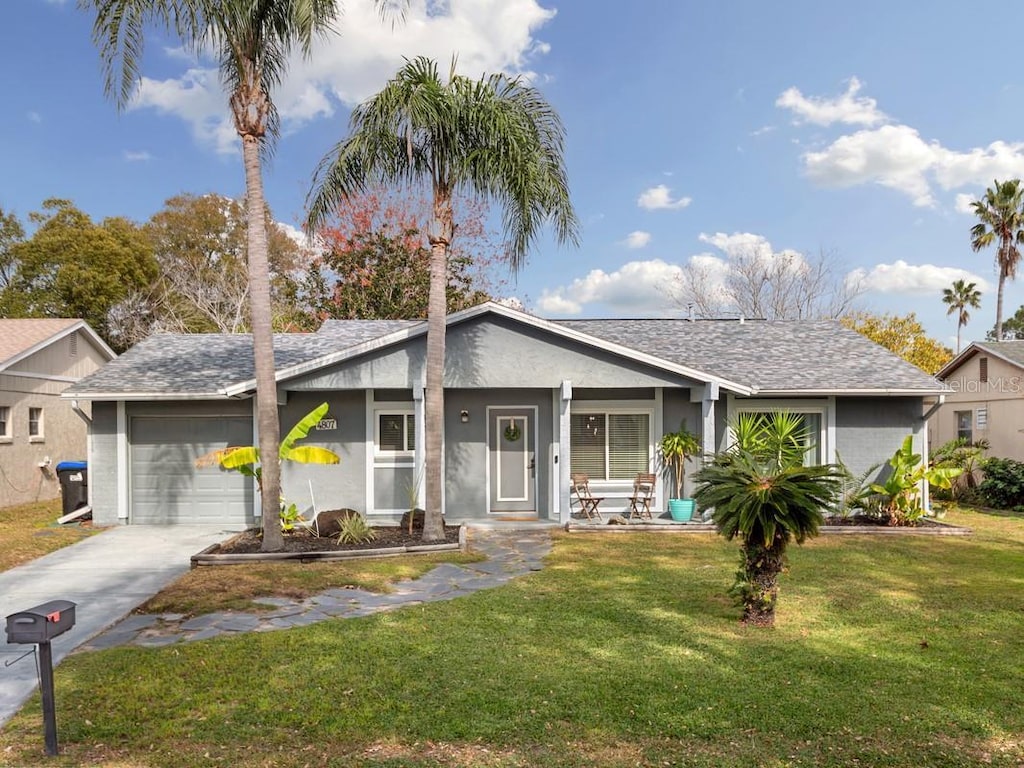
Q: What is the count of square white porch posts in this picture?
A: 3